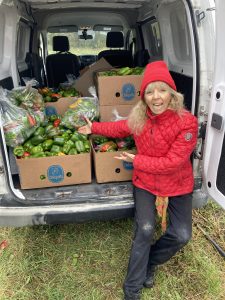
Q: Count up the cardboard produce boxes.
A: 5